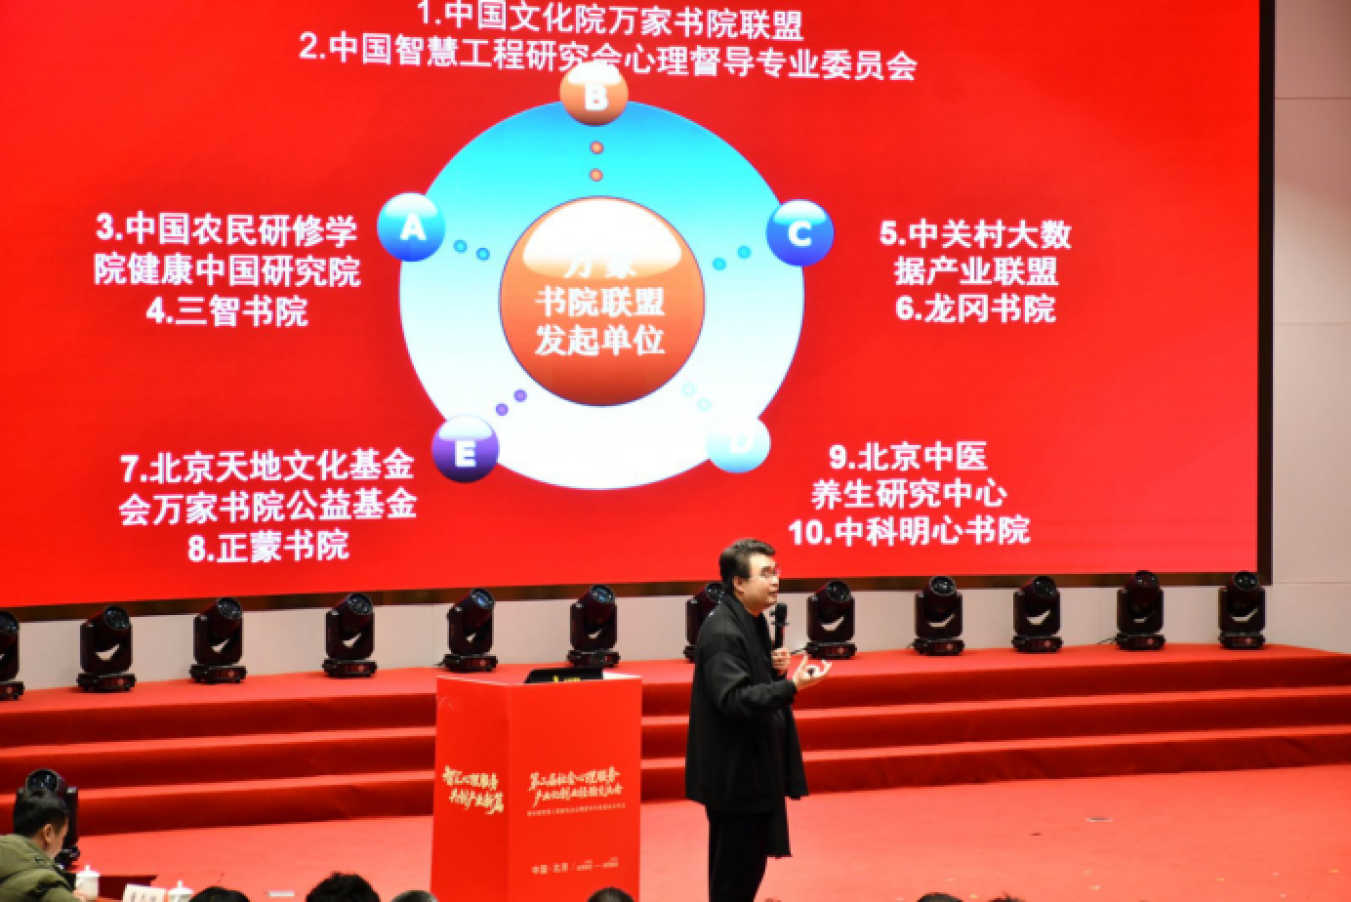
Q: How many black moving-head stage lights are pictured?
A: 13